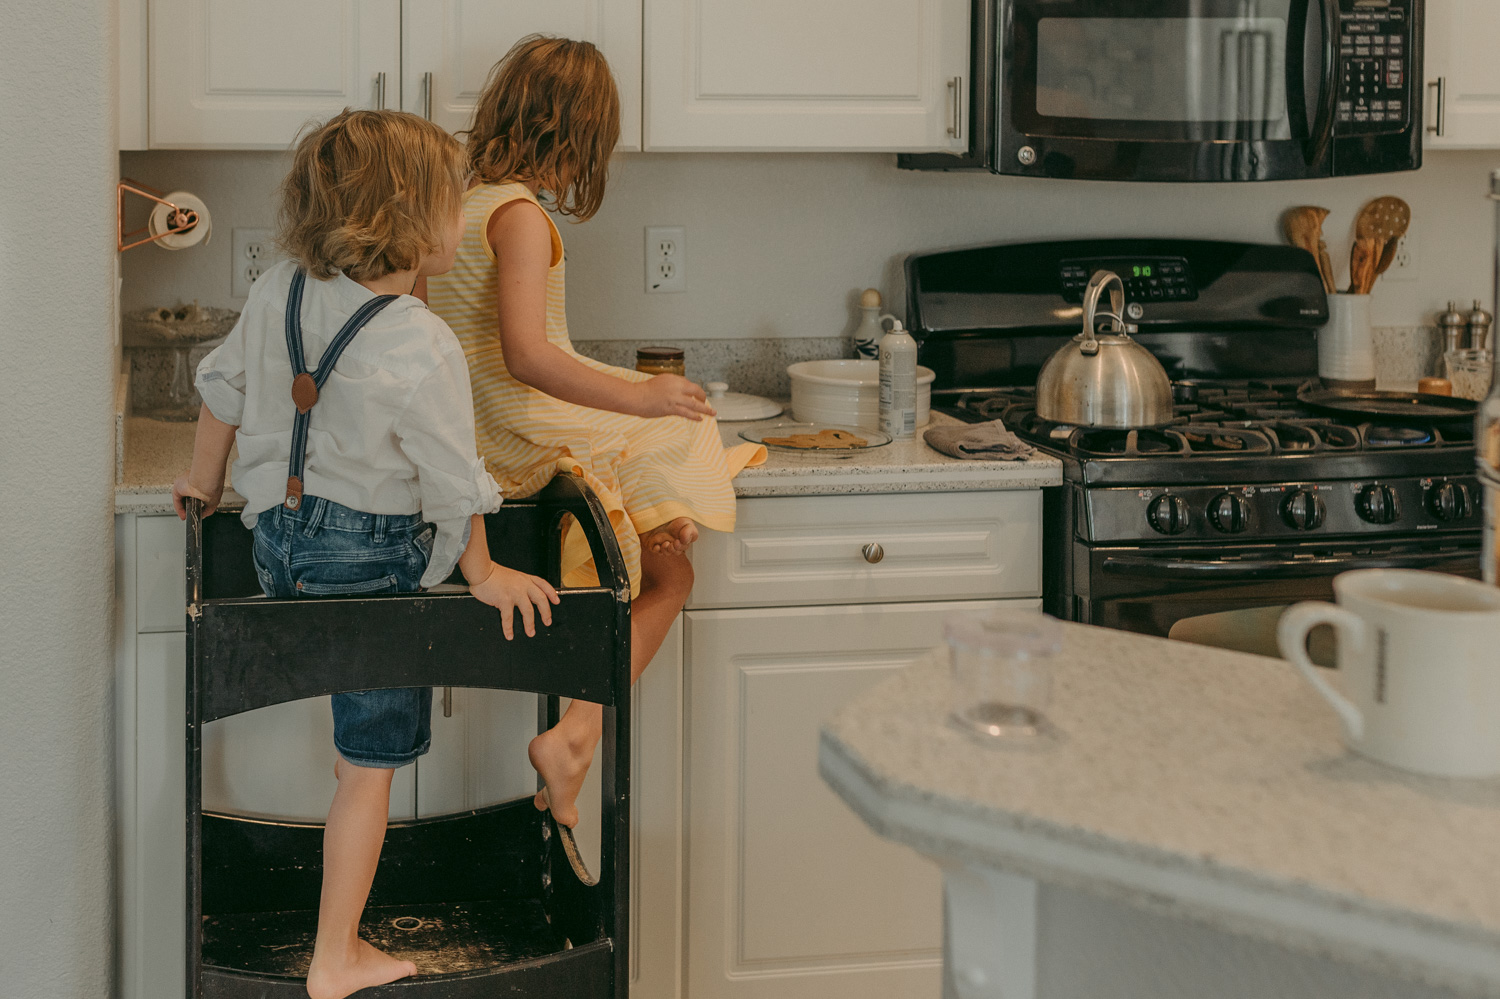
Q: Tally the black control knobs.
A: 5